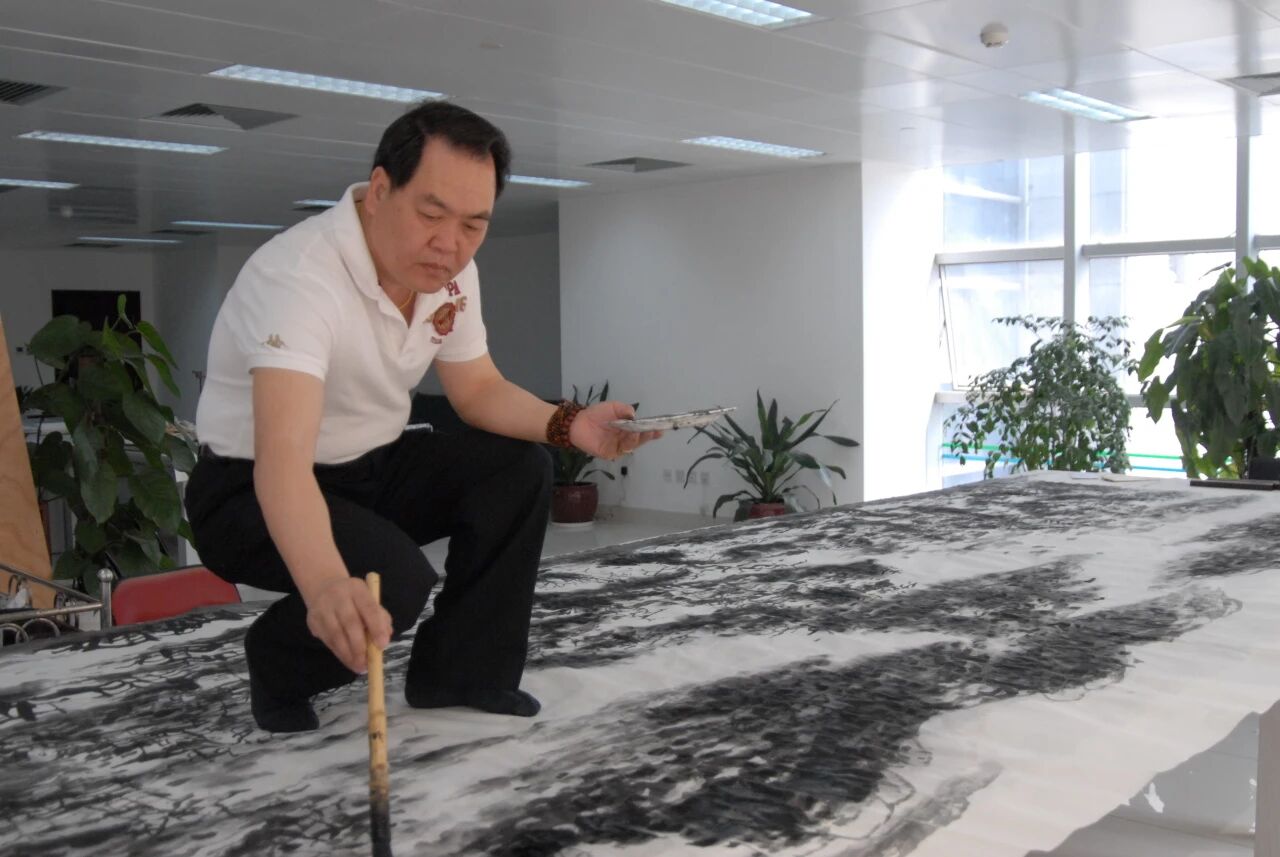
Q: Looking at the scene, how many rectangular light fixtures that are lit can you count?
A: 10